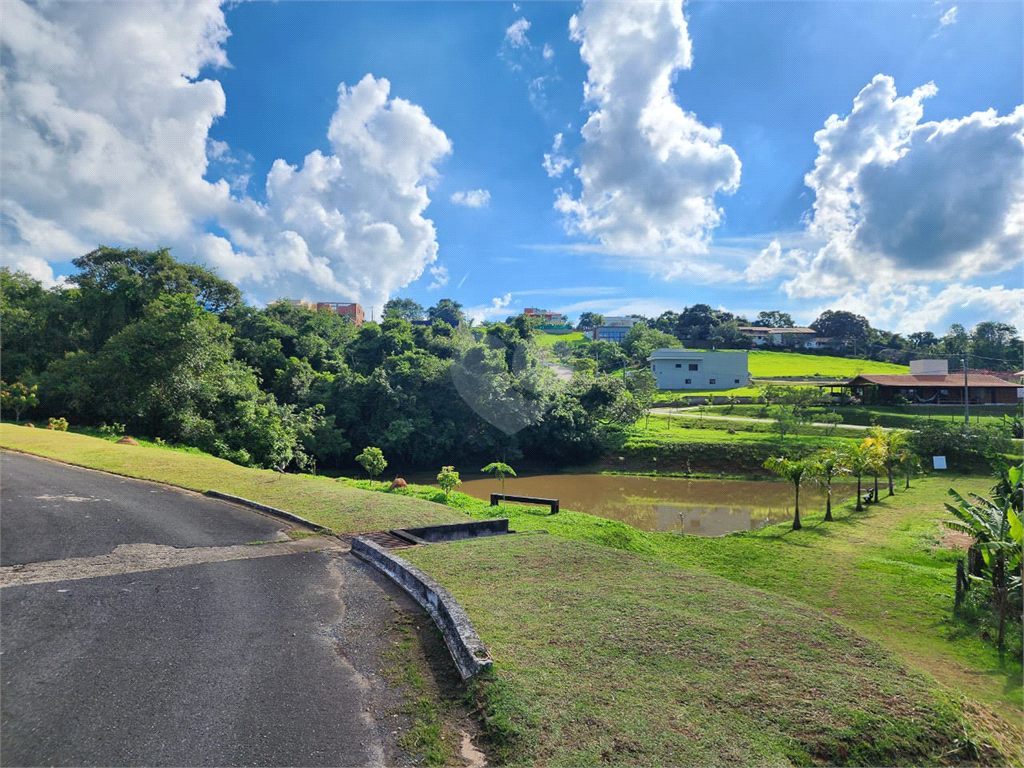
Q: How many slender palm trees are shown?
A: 6